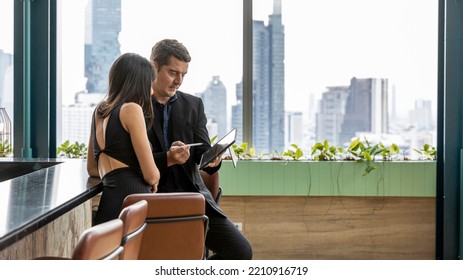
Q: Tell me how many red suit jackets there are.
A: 0